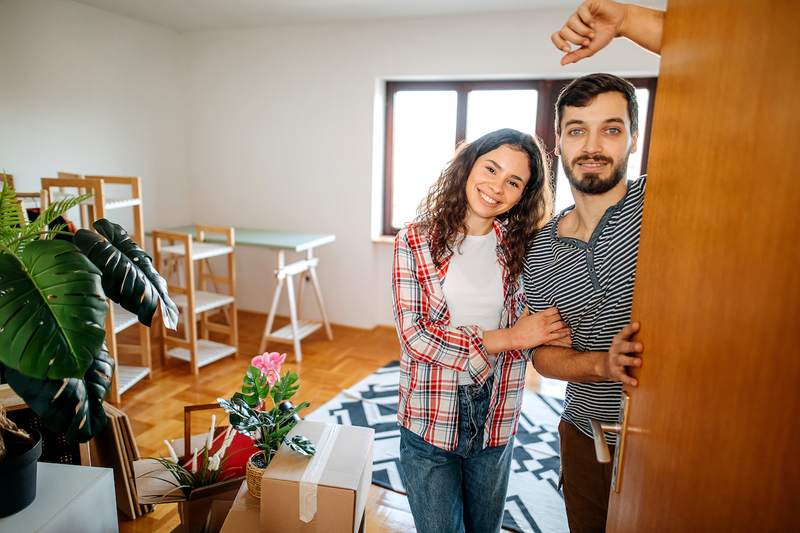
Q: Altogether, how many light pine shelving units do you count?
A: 2